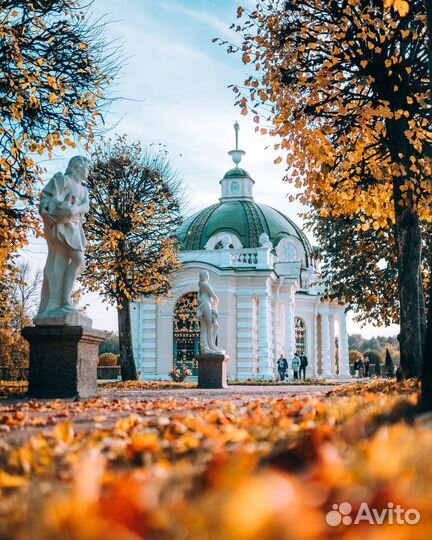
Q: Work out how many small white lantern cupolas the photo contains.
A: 1